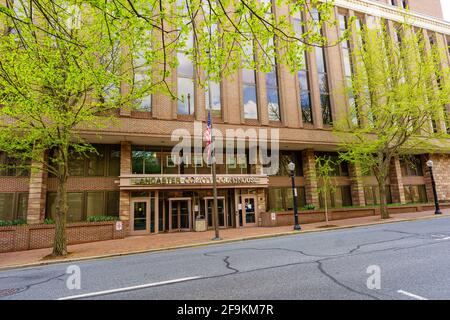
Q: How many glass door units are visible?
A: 4